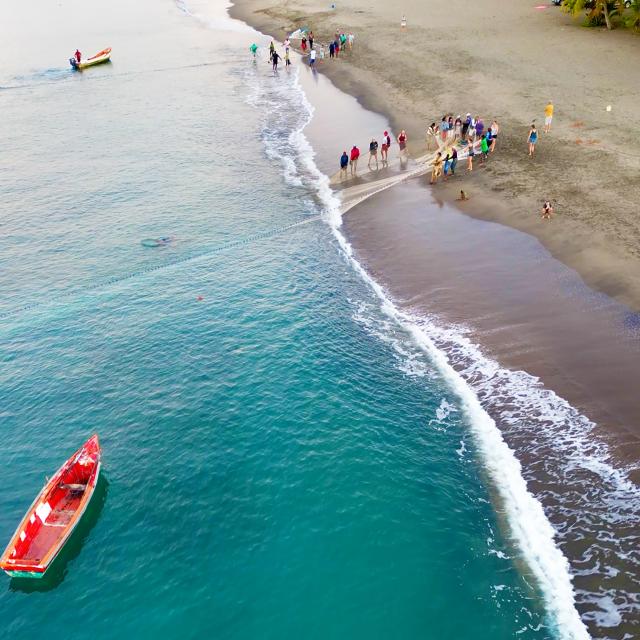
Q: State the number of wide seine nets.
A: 1